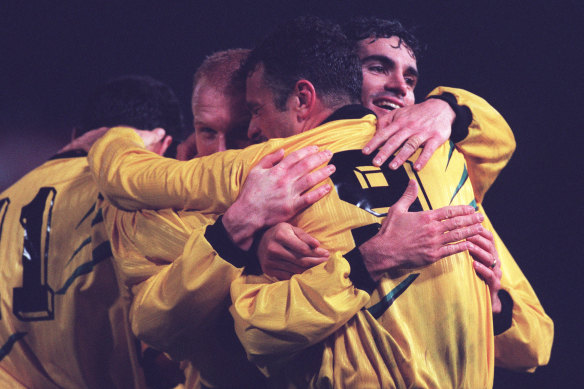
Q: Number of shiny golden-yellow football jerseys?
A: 4